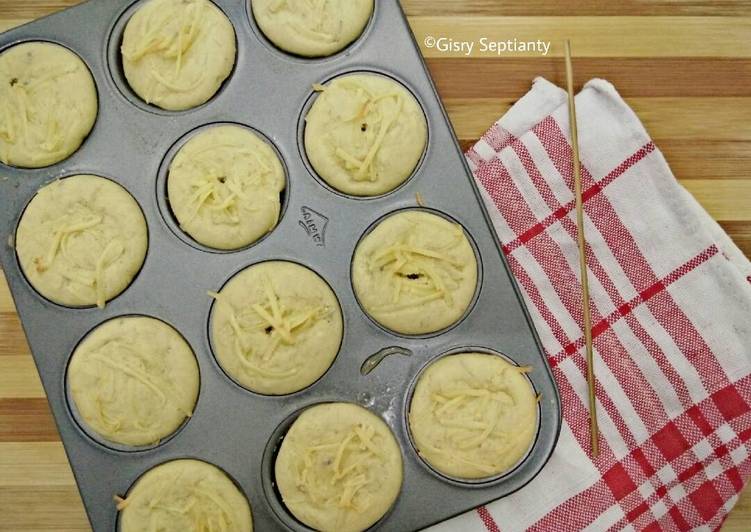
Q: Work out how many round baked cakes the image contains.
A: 12